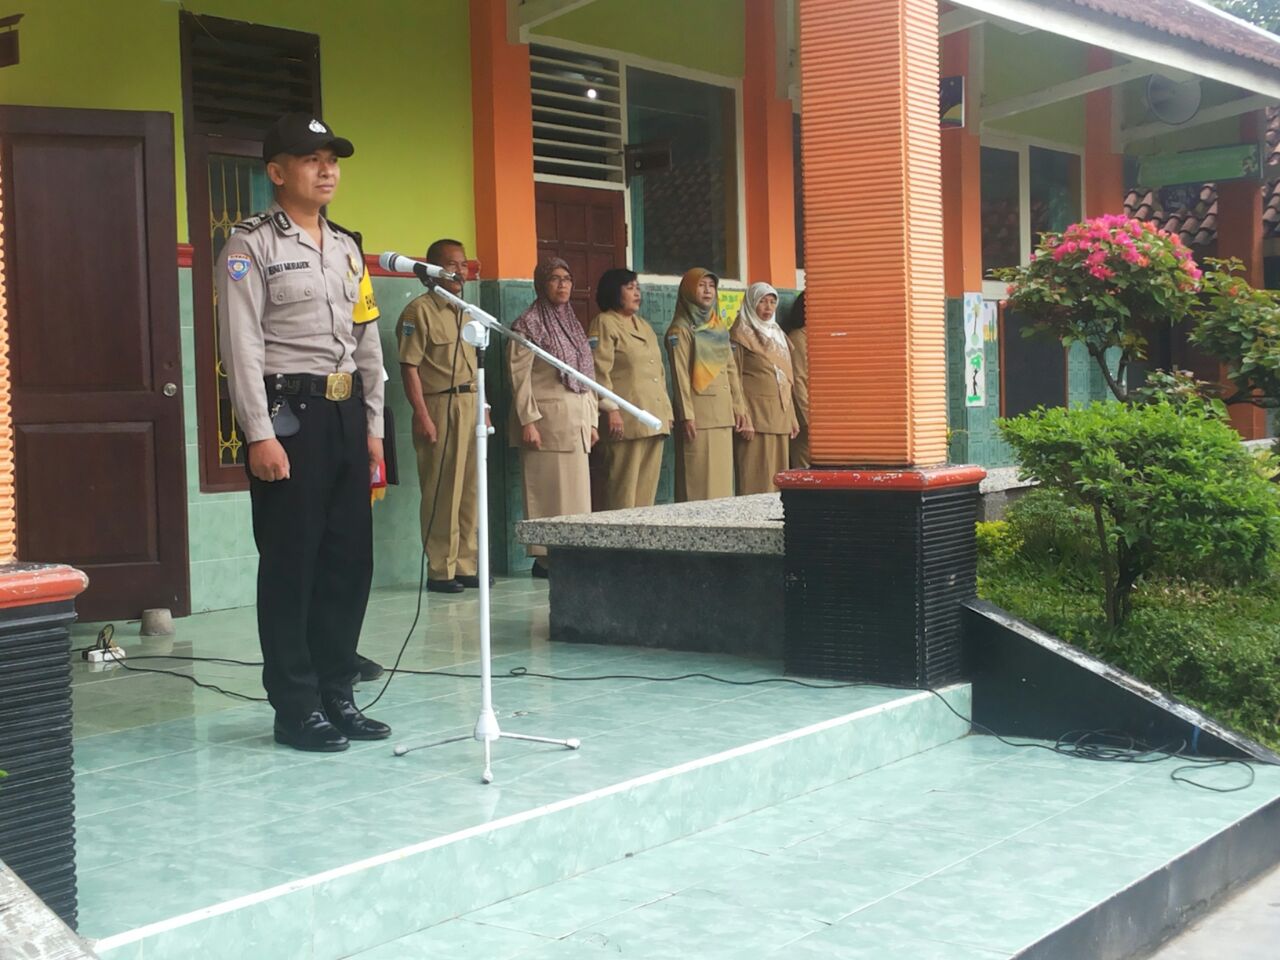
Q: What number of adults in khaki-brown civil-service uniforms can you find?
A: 6